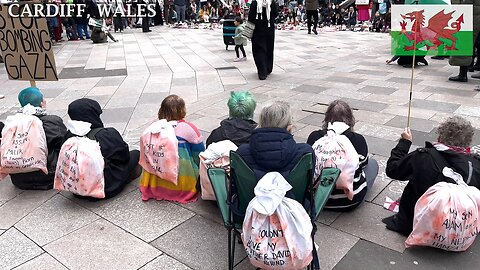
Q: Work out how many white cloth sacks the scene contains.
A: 7